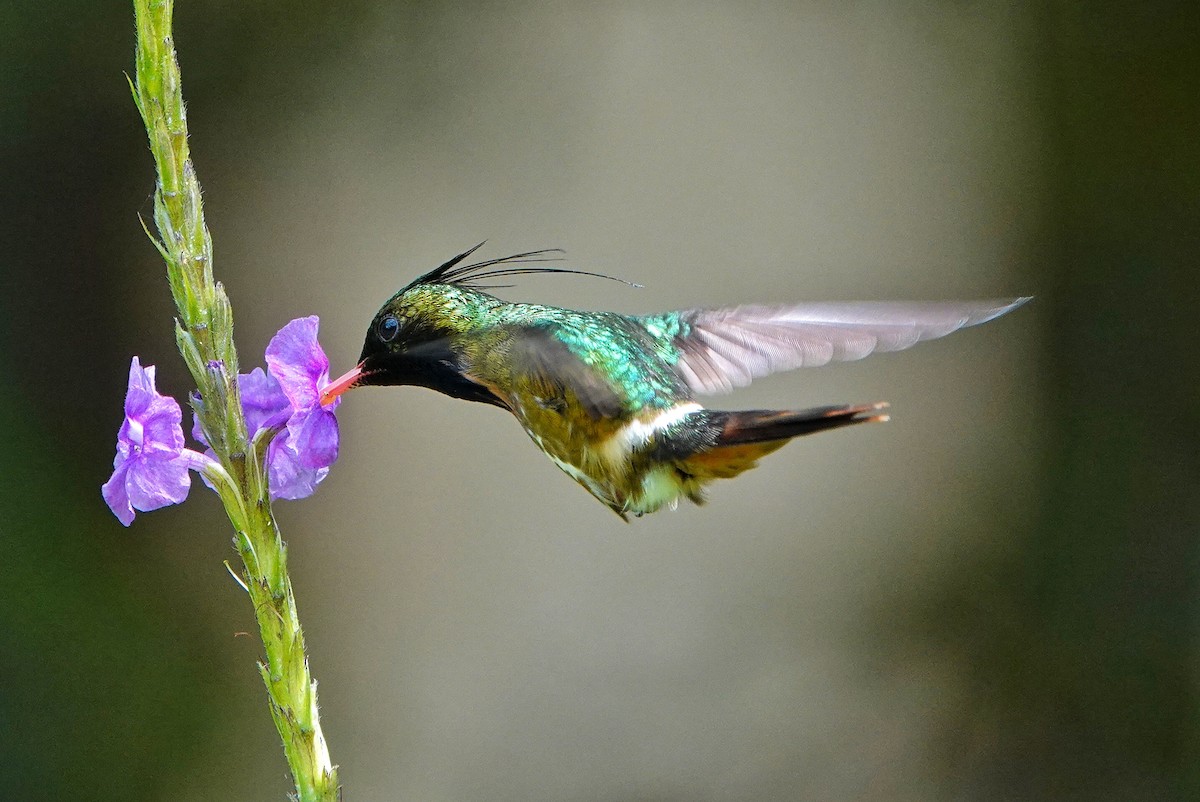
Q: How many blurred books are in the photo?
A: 0